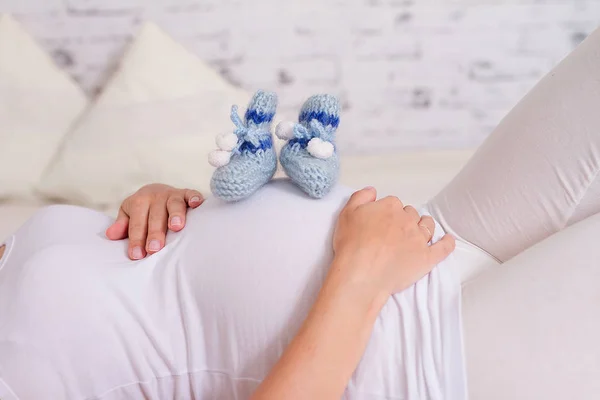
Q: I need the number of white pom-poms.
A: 4